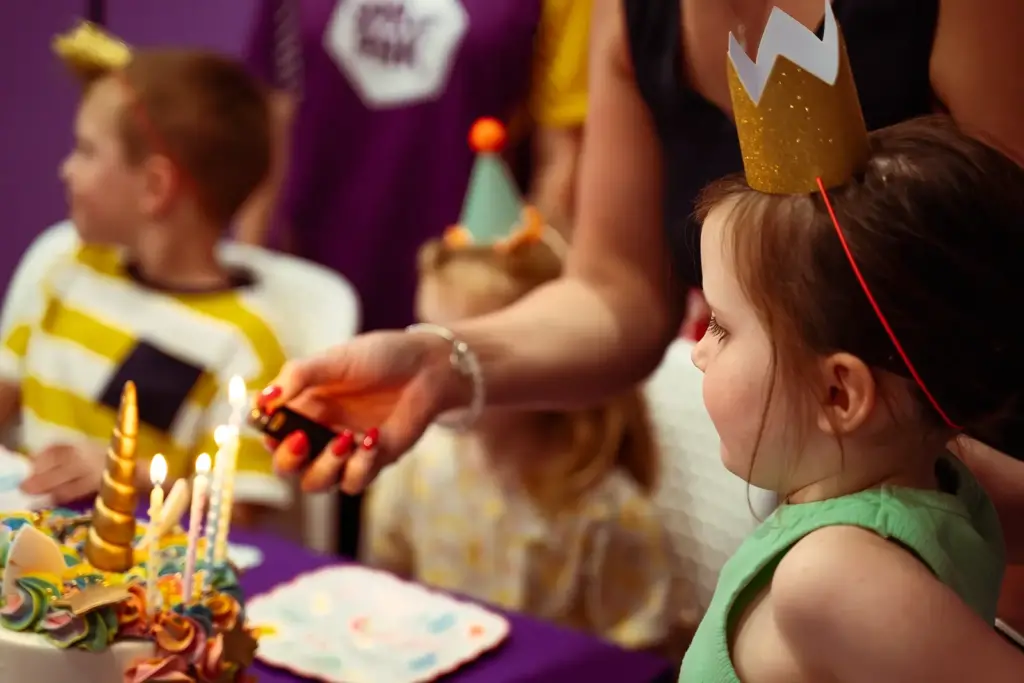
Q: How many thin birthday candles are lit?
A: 4